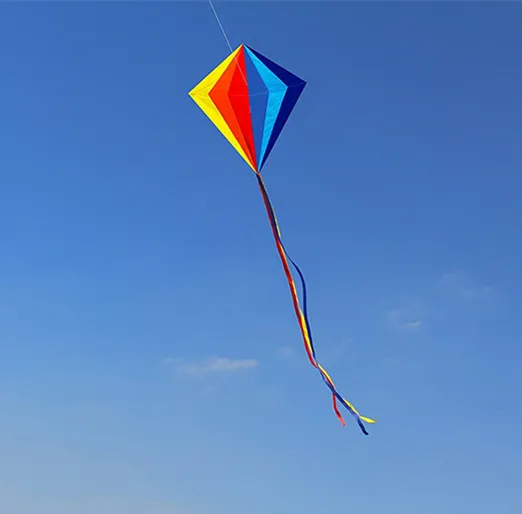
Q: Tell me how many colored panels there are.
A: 6